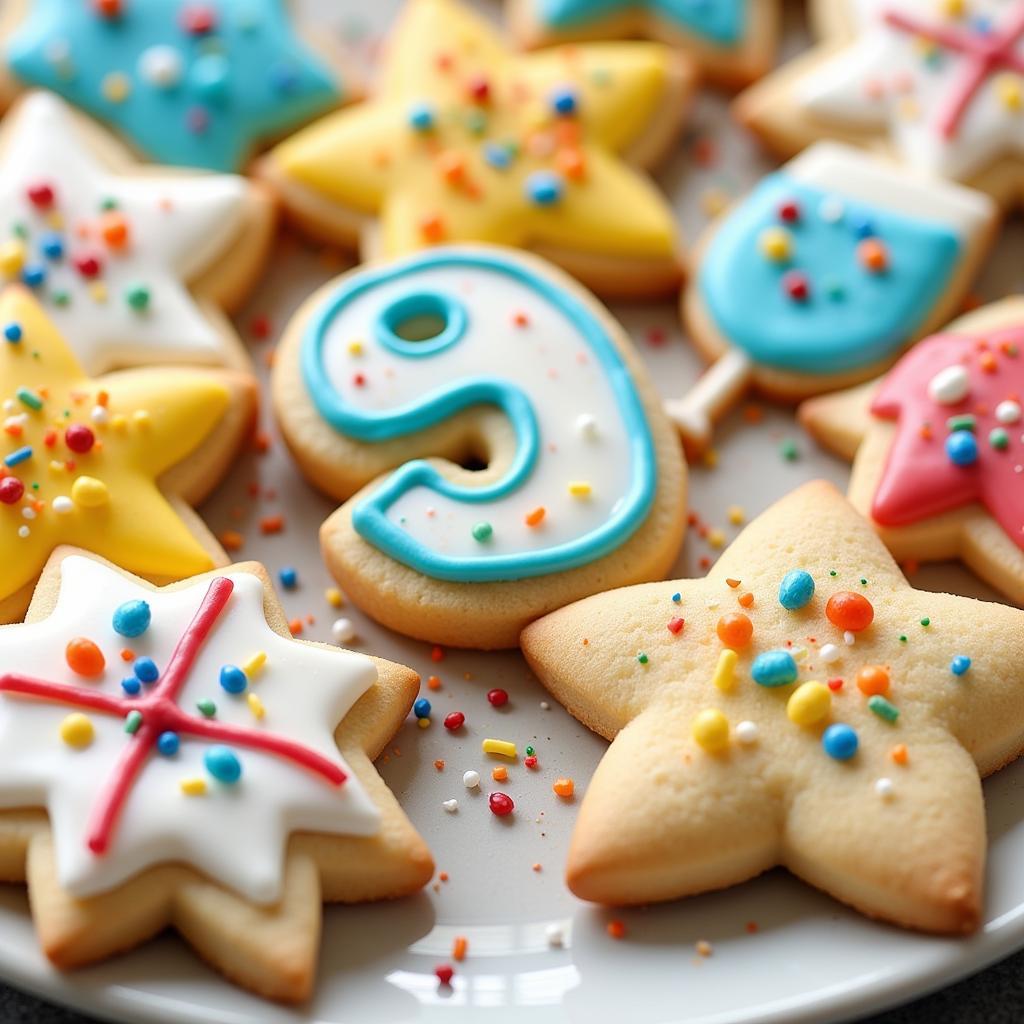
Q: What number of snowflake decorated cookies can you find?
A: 2